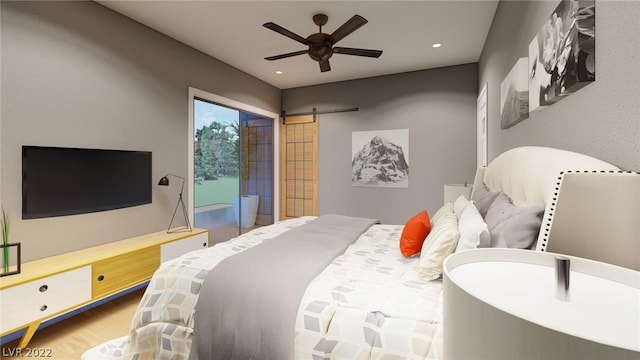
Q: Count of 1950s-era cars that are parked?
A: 0